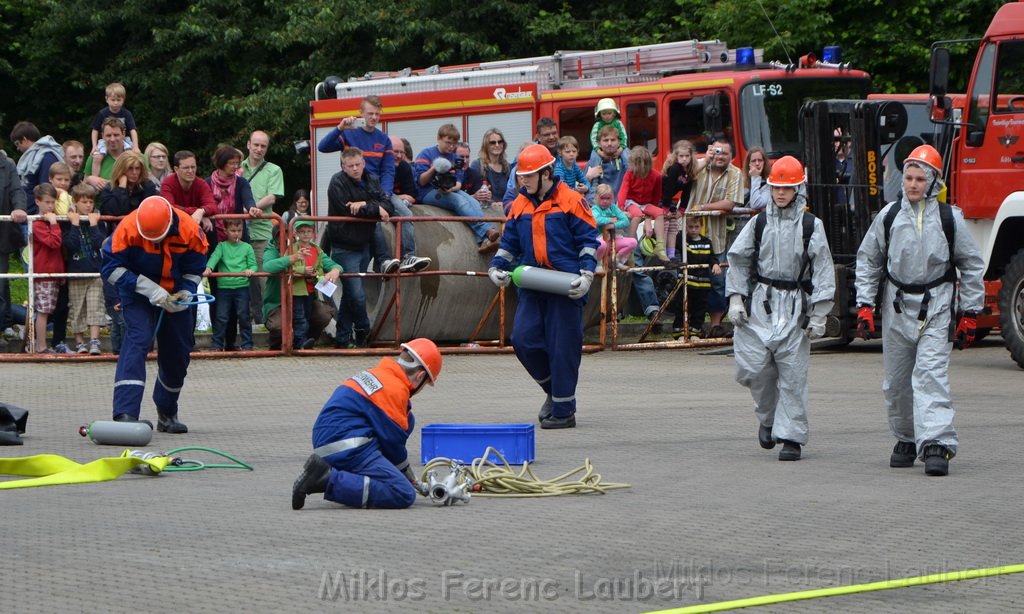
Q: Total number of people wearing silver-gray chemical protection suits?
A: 2